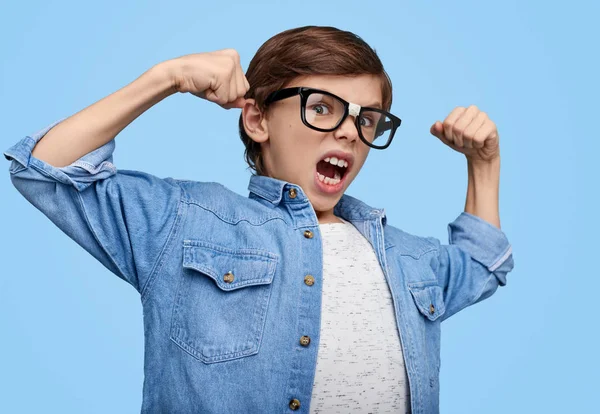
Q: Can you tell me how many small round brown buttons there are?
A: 7